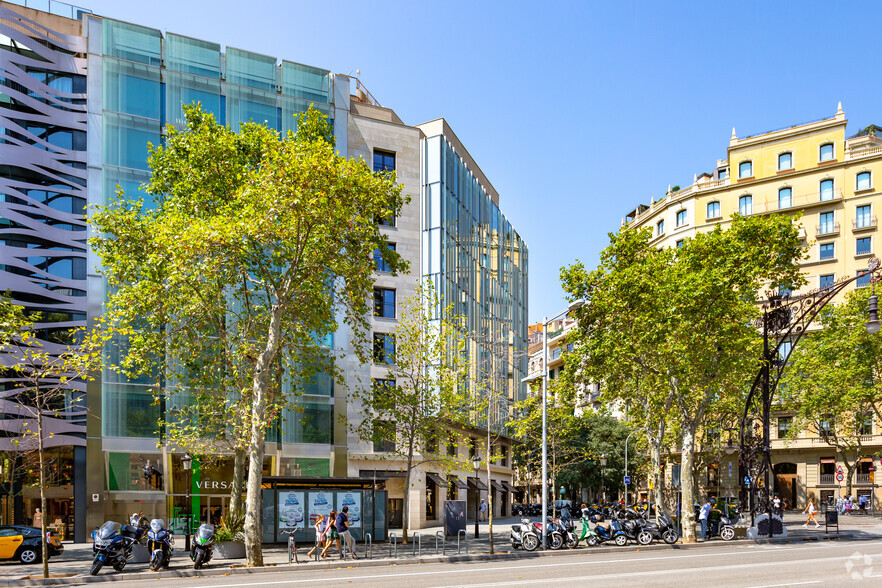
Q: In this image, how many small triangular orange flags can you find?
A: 0